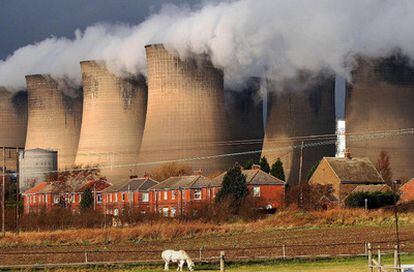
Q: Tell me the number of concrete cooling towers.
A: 7